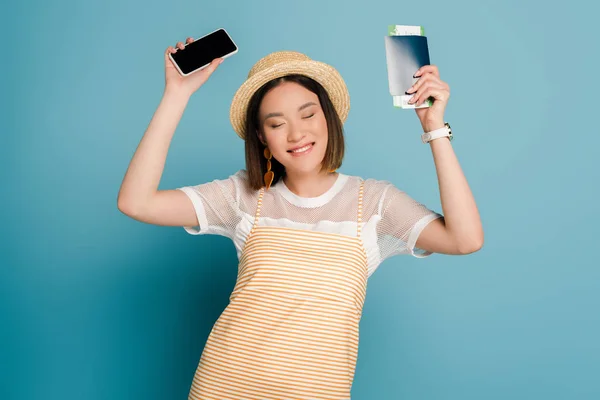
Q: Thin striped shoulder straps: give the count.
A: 2